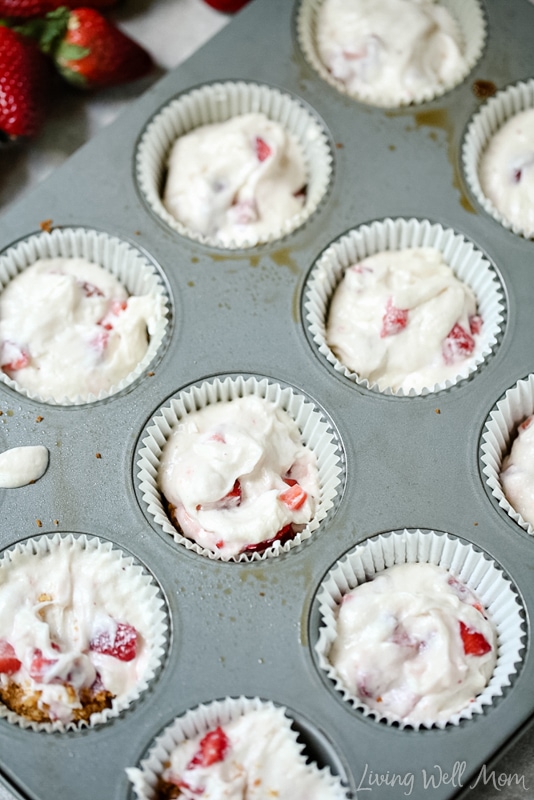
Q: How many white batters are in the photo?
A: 10